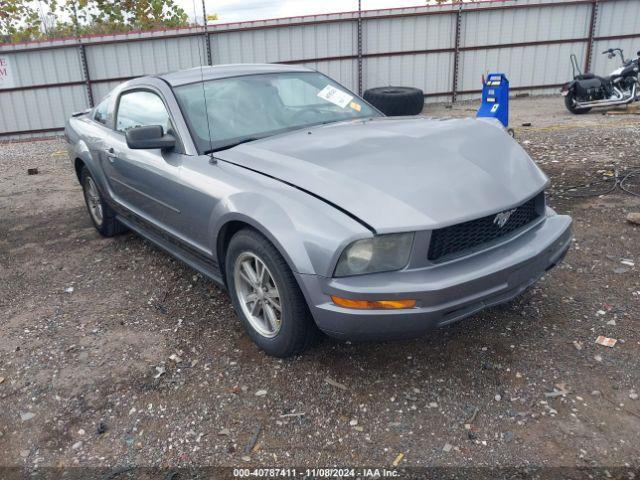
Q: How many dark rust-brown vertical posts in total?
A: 5